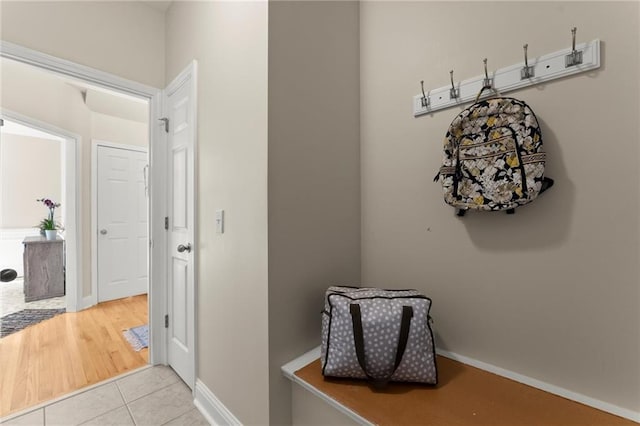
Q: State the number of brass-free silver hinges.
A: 3